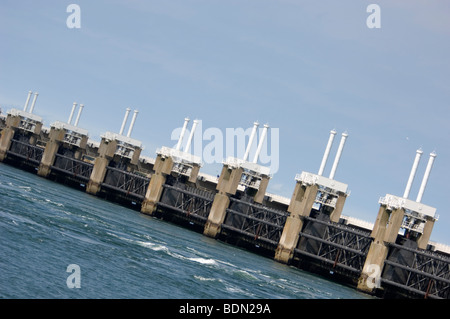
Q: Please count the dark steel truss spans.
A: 7